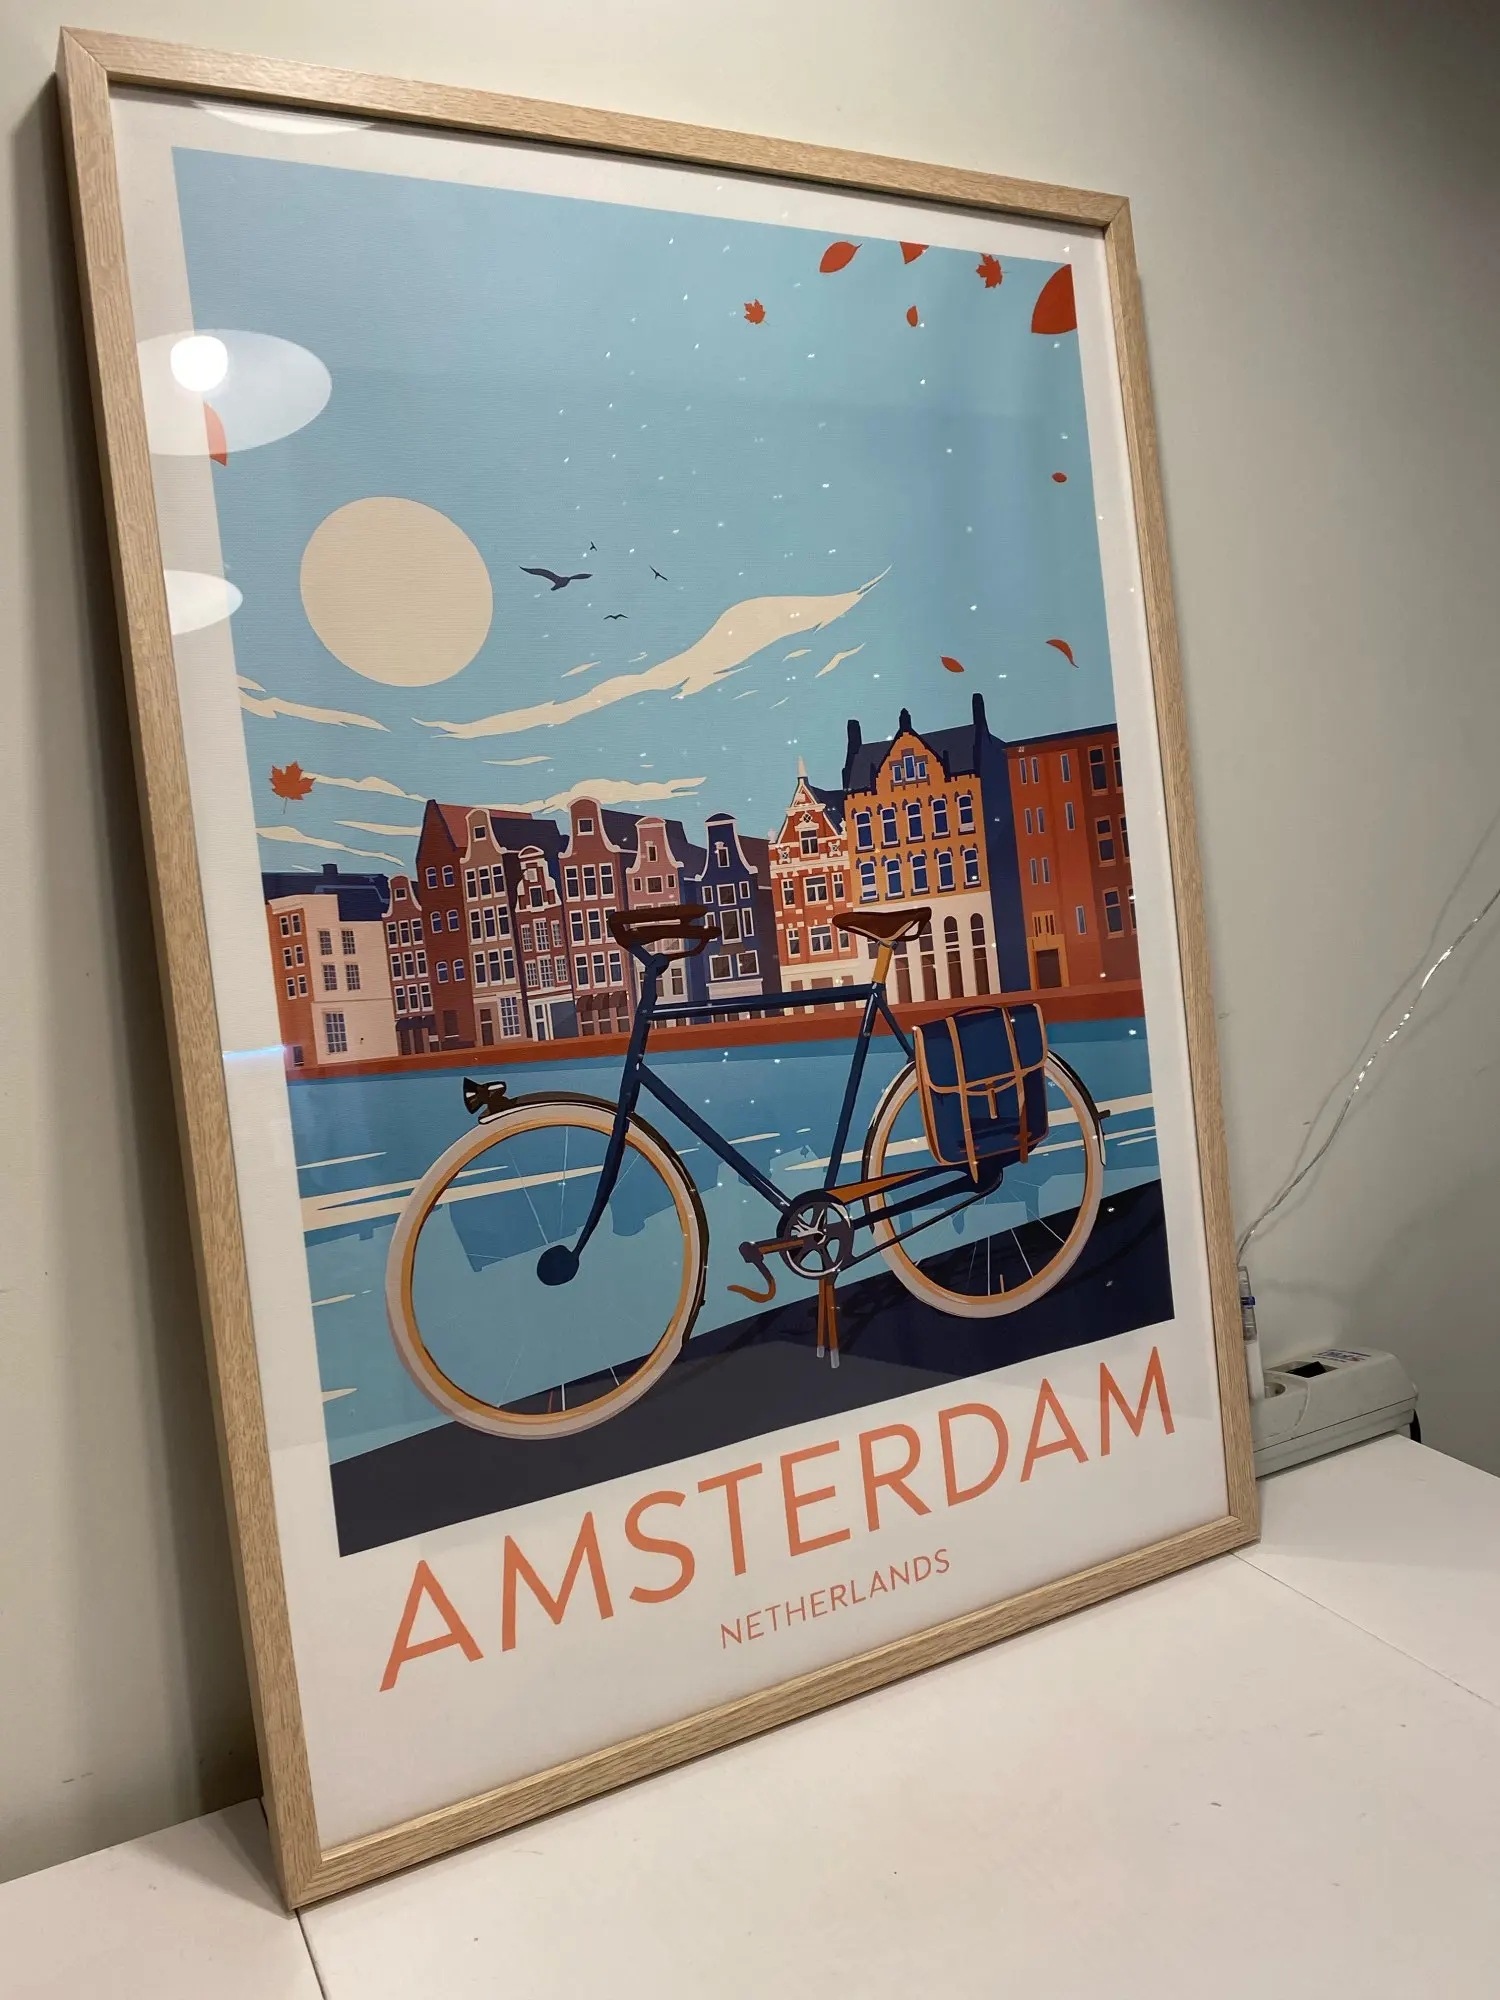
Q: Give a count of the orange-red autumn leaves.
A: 11